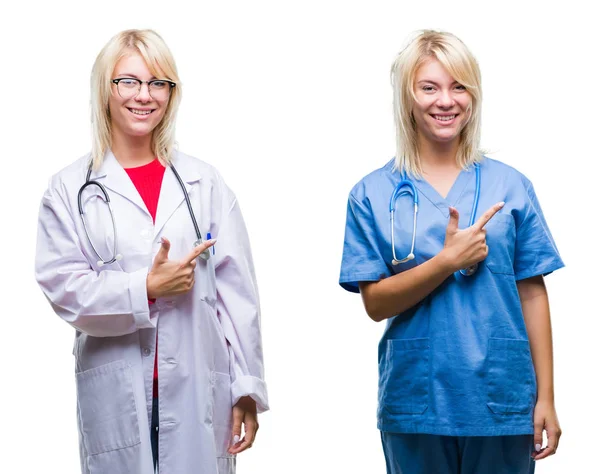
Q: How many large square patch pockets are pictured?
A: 4